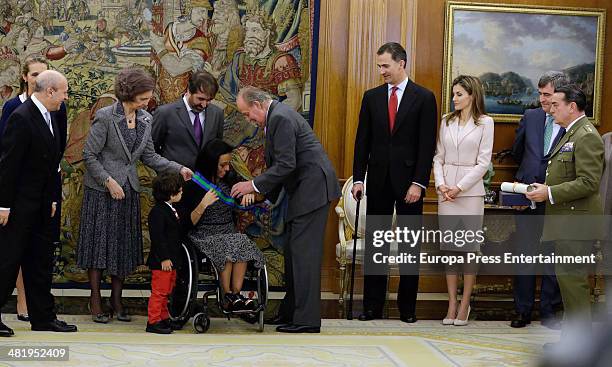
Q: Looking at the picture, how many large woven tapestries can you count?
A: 1